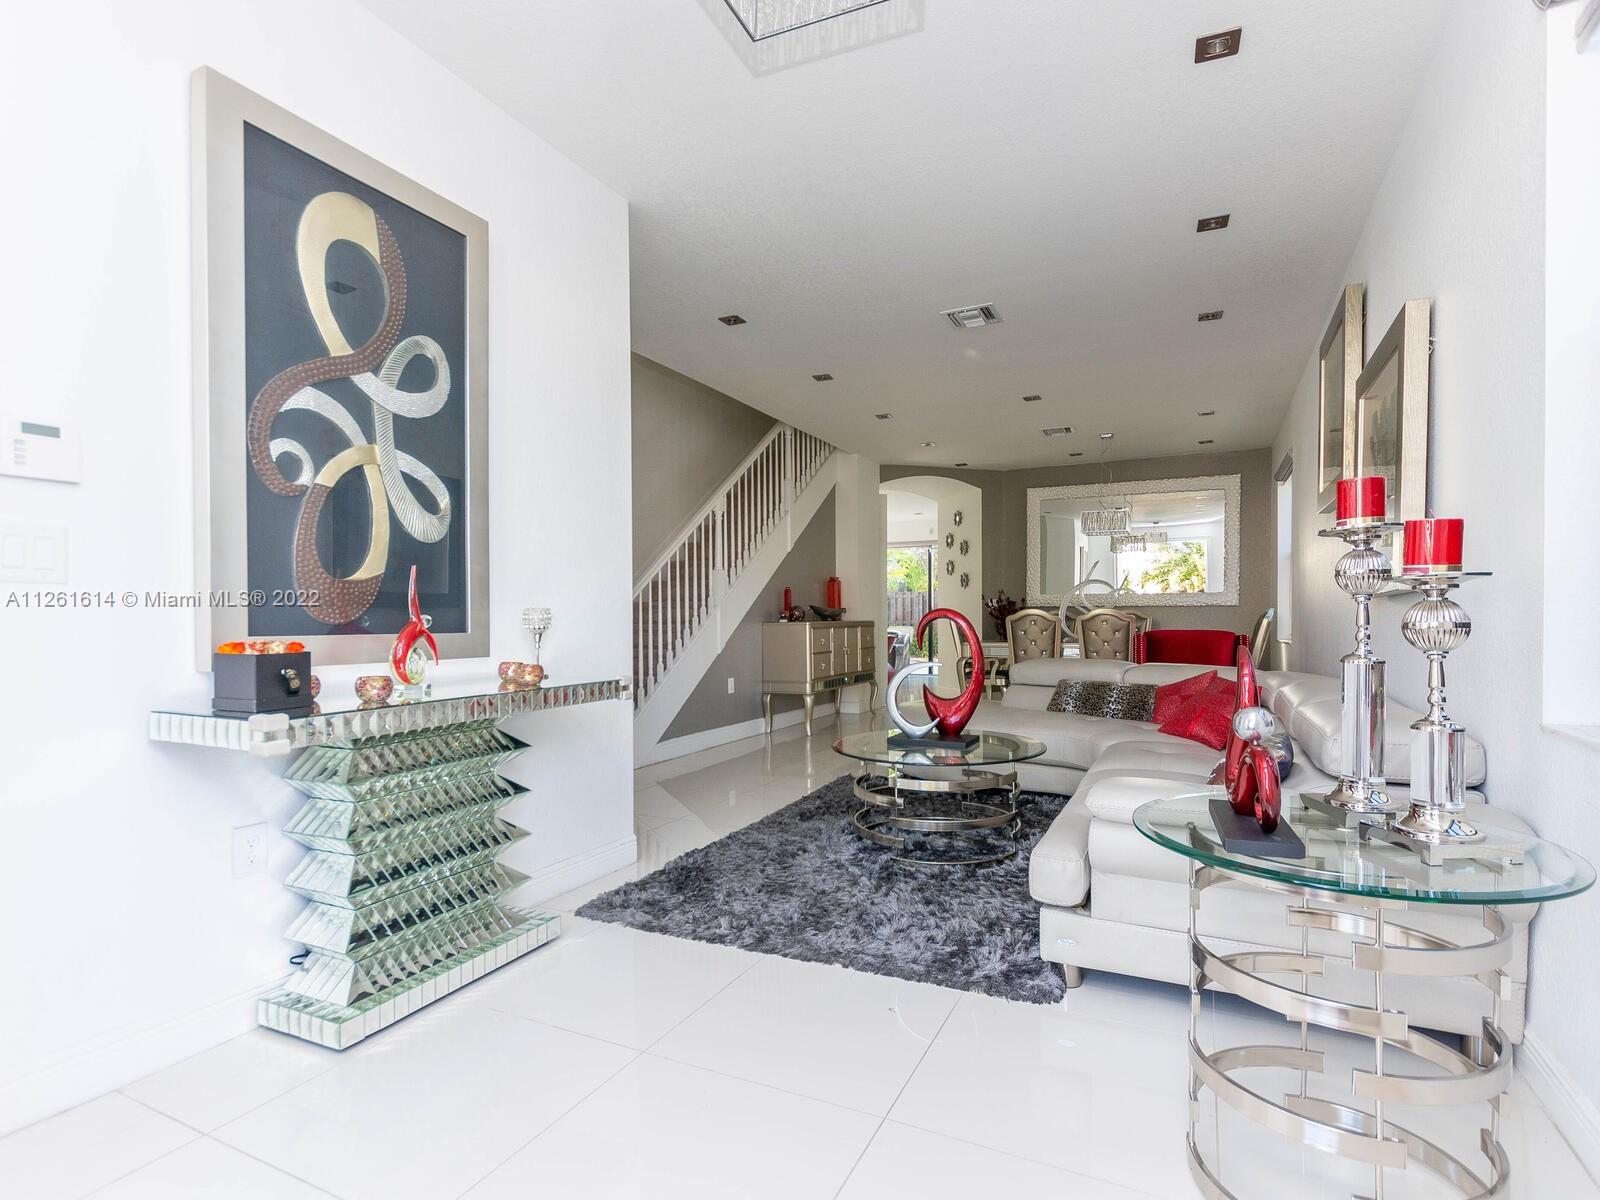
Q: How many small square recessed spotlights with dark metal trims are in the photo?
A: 11